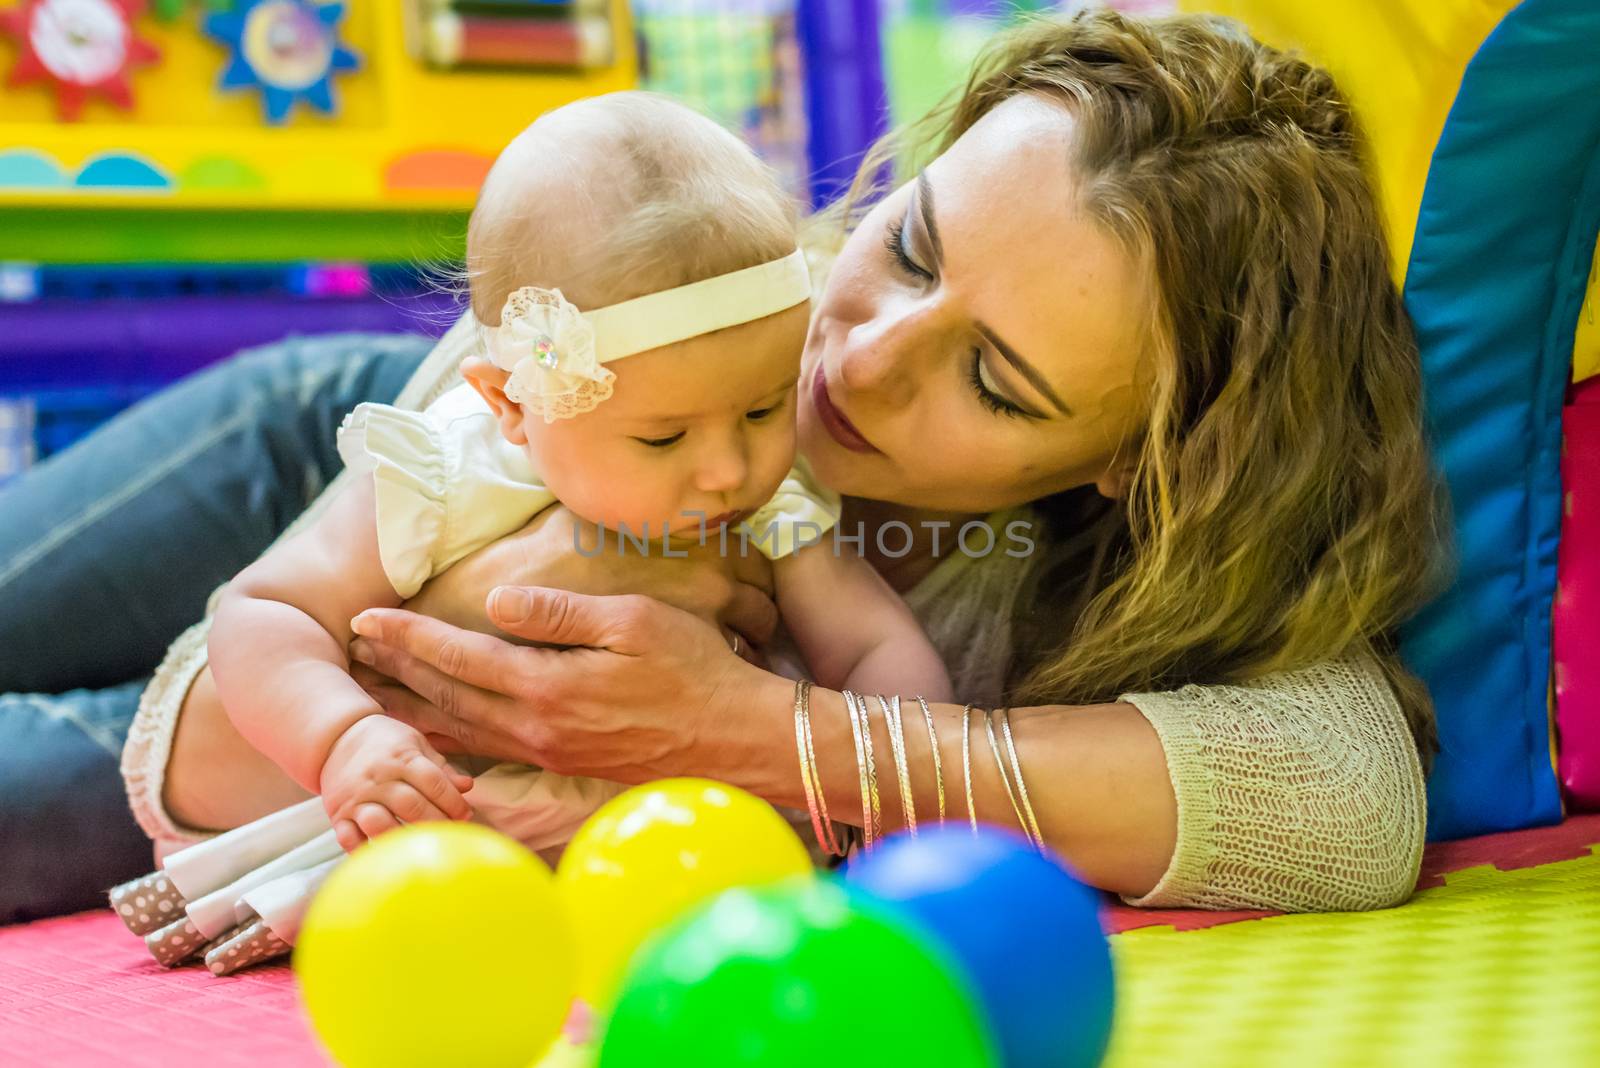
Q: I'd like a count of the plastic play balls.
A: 4